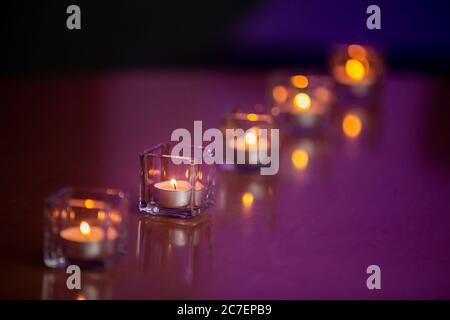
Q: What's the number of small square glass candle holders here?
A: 5